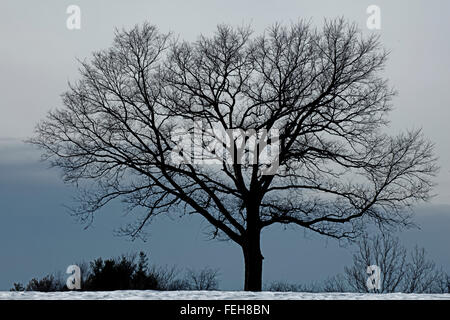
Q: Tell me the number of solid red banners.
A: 0